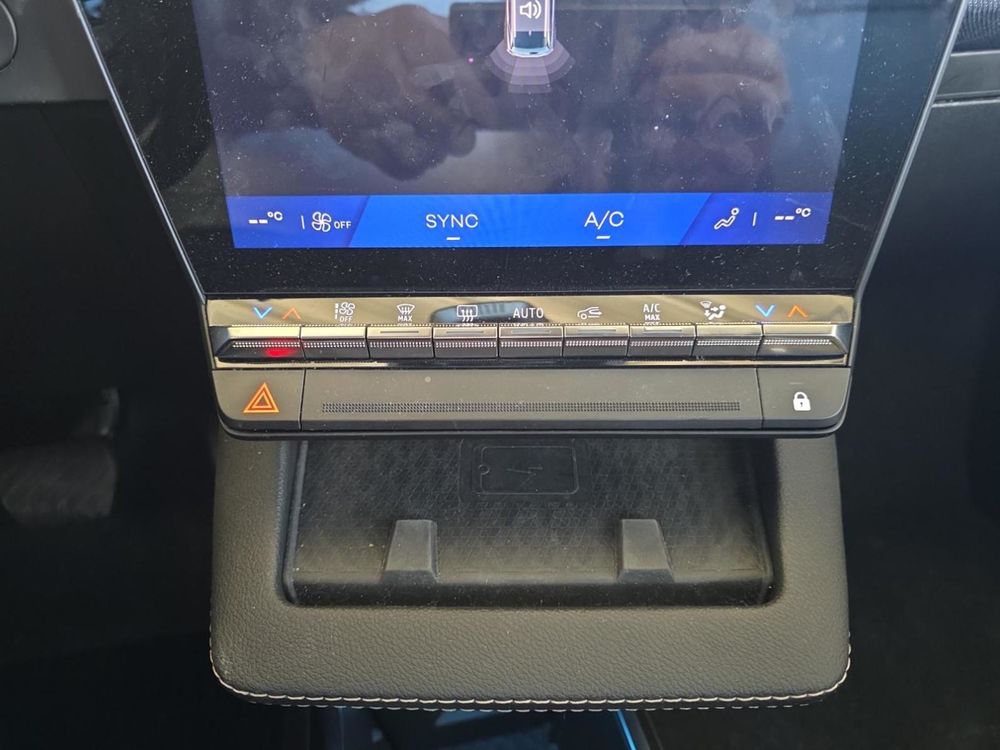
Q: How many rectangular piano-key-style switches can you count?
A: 9